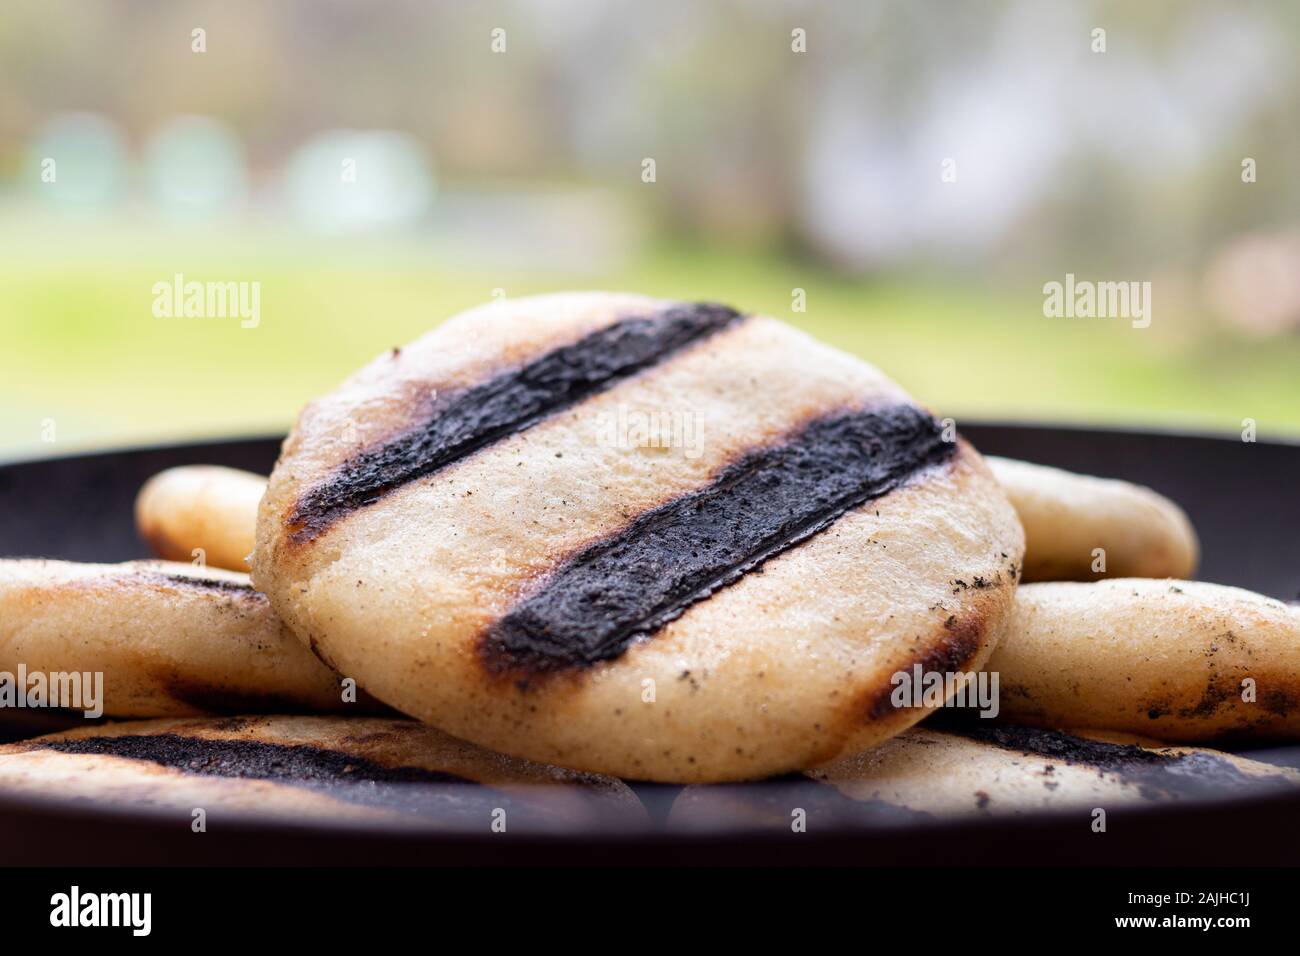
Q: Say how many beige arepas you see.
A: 7